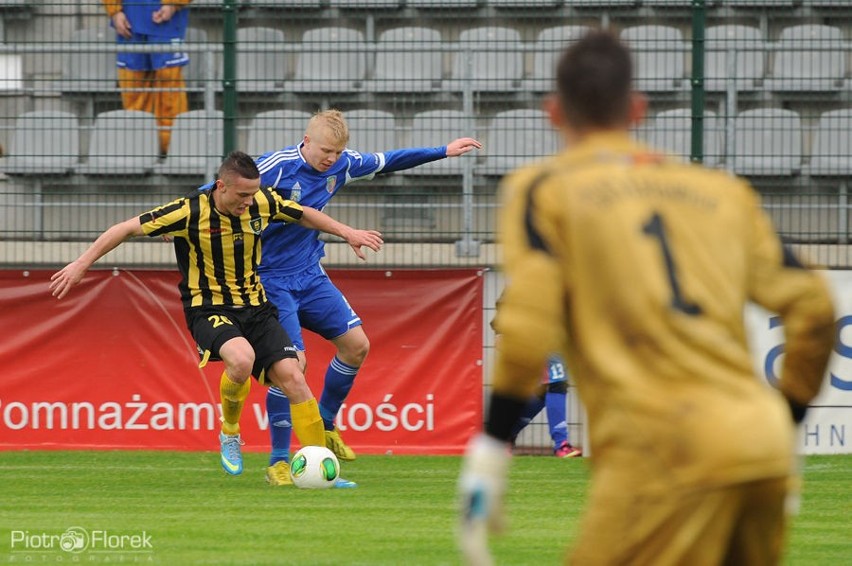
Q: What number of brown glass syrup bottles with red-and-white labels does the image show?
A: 0